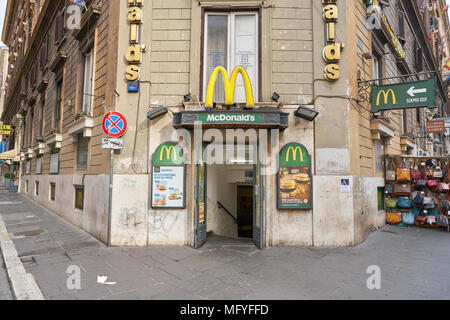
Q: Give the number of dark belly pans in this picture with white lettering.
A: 0